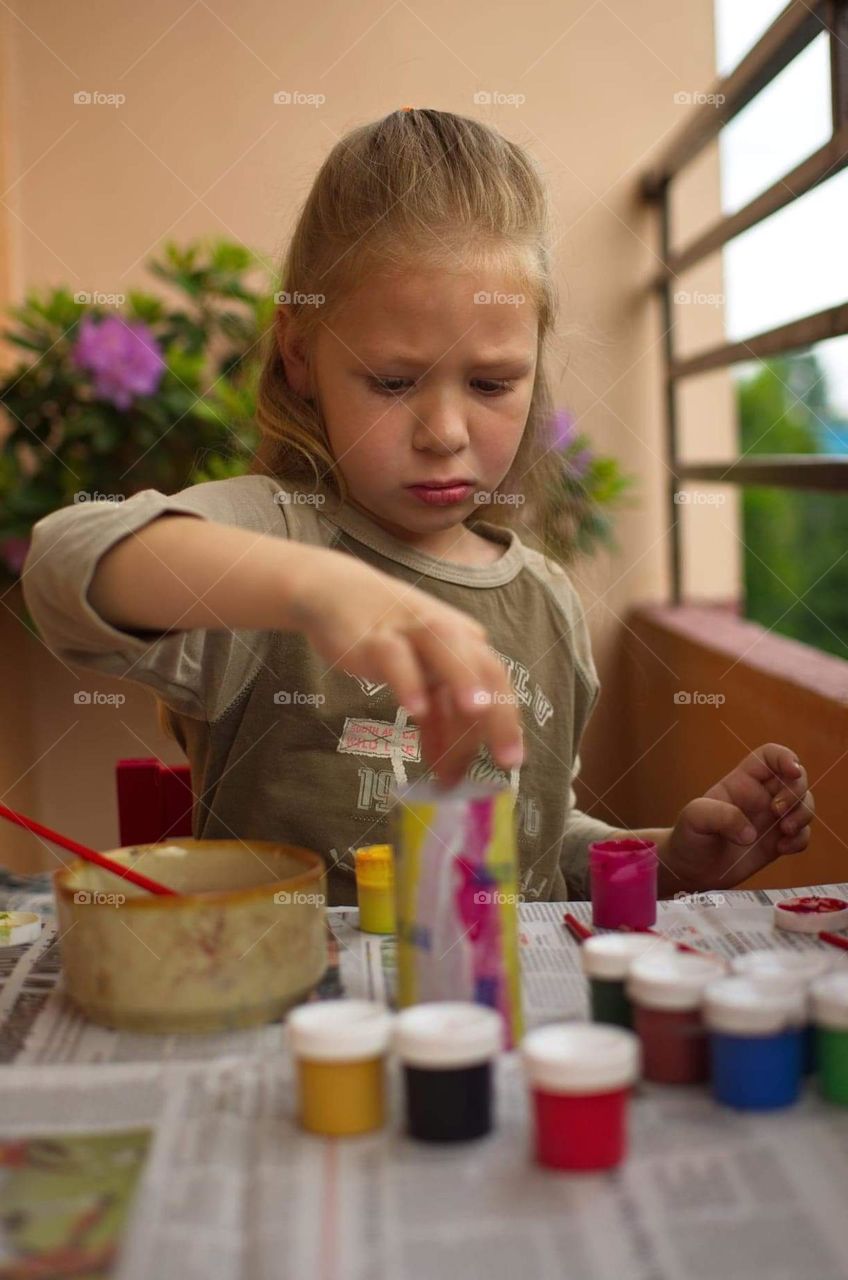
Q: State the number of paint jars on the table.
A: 10